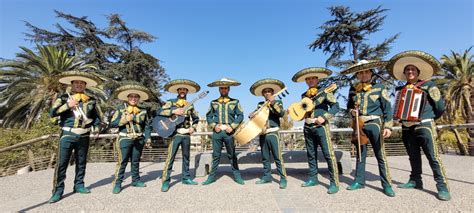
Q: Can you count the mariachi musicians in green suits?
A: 8